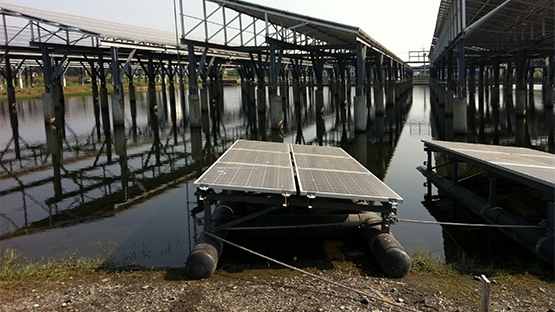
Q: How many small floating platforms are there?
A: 2